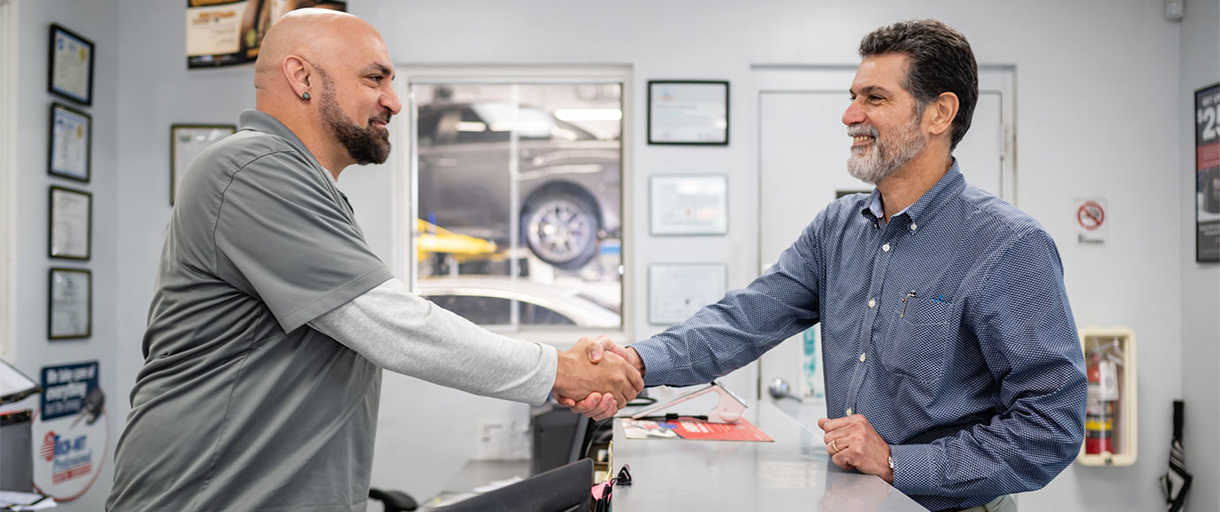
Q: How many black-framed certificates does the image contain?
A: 6